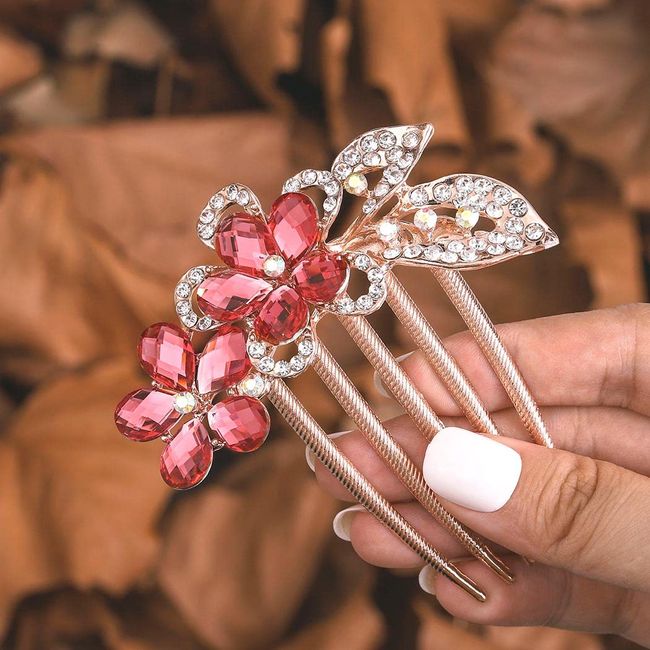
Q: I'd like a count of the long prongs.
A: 5